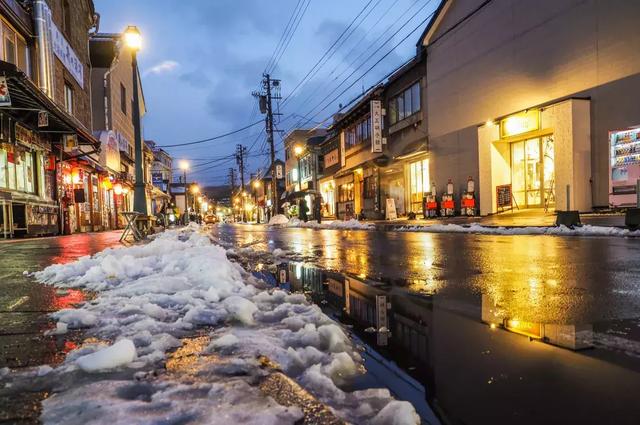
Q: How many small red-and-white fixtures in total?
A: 3